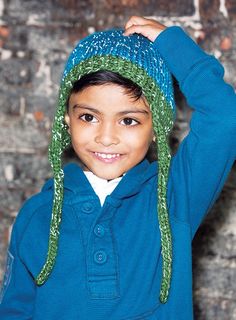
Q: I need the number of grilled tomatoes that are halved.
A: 0